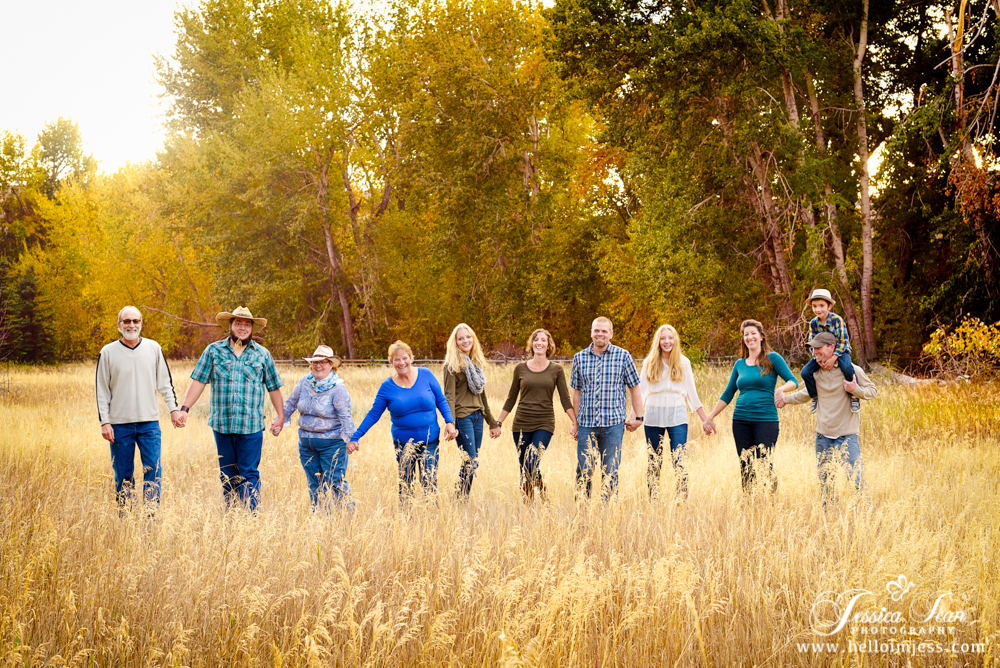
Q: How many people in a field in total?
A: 11